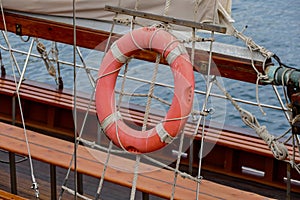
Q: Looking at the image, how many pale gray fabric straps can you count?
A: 4